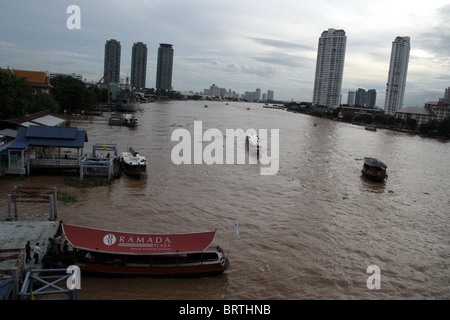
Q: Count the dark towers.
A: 3